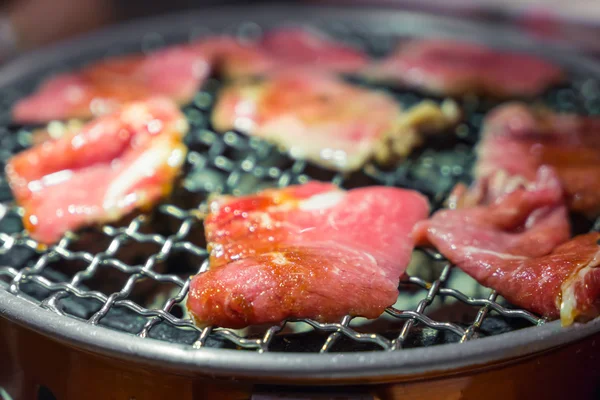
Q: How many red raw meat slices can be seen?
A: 8